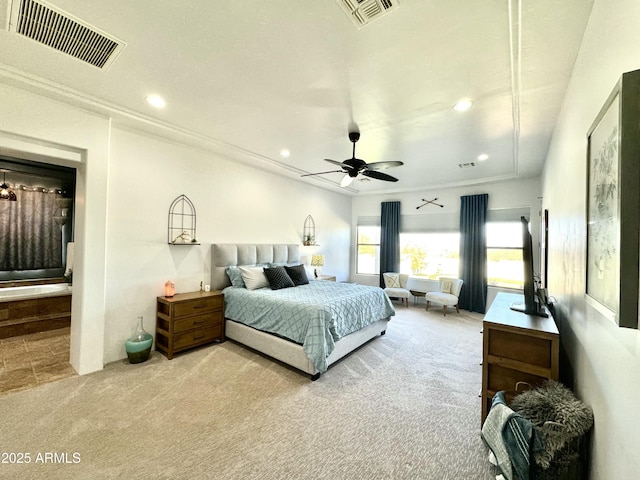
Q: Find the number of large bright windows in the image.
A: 3